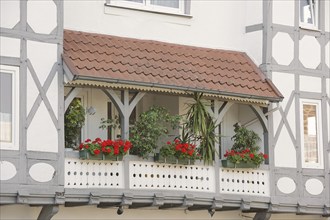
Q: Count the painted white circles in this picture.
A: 4